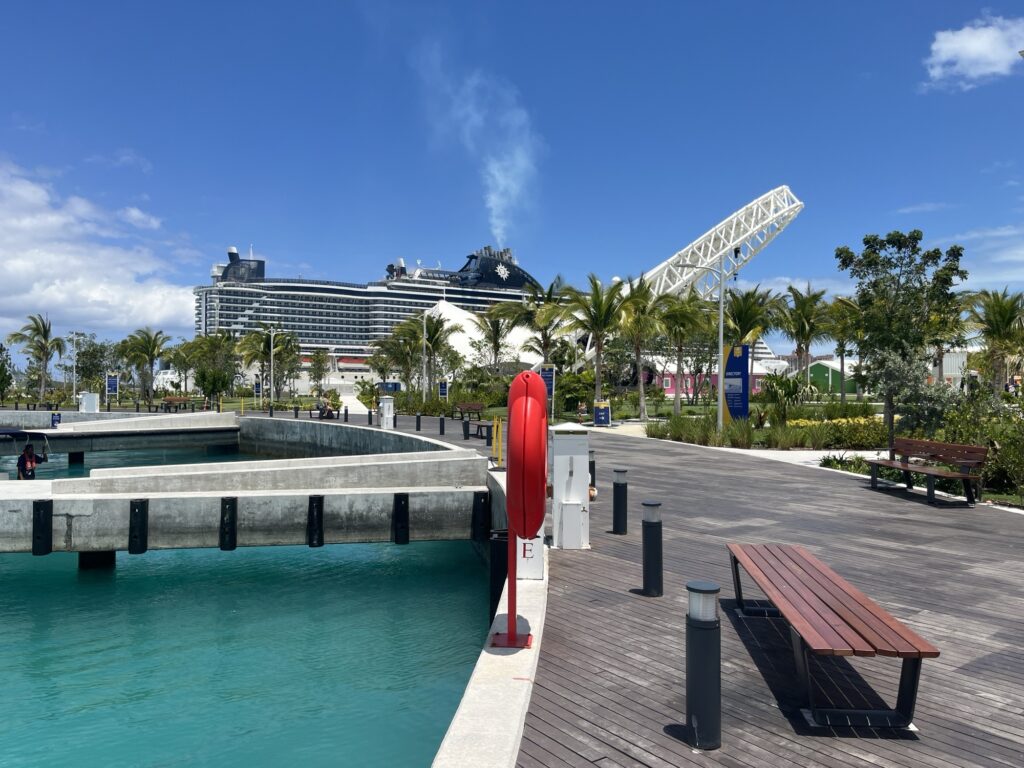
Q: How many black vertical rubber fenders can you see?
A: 6